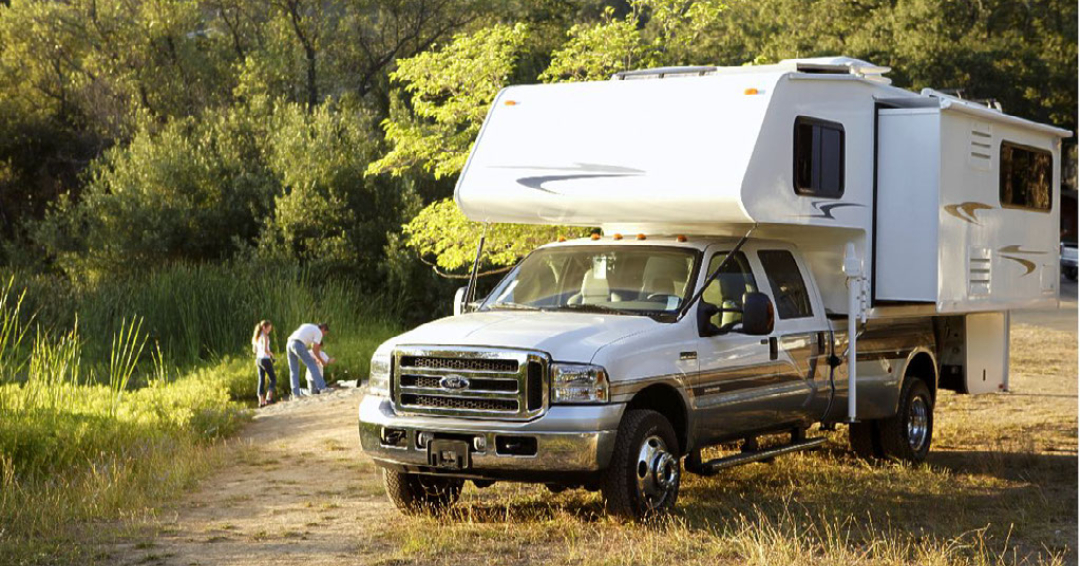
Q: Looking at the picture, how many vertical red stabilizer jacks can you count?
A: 0